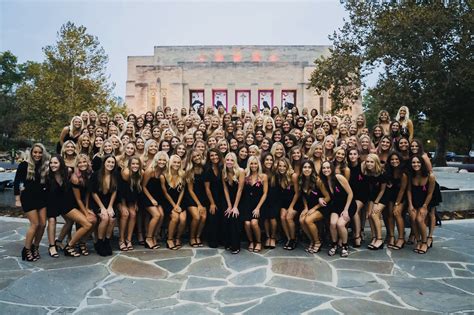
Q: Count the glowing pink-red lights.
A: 5